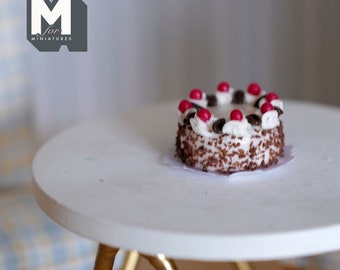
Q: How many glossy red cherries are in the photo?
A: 8